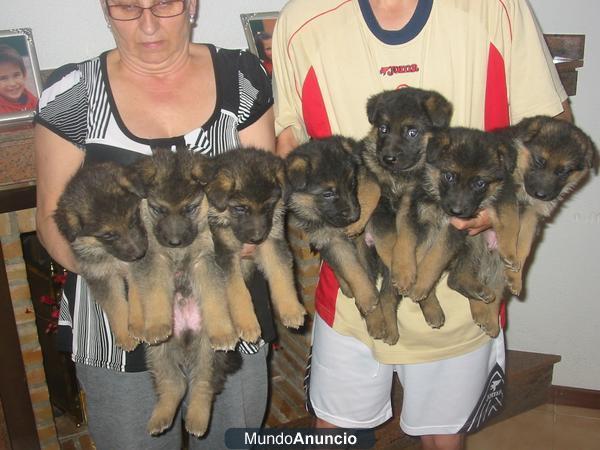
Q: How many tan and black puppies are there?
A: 7